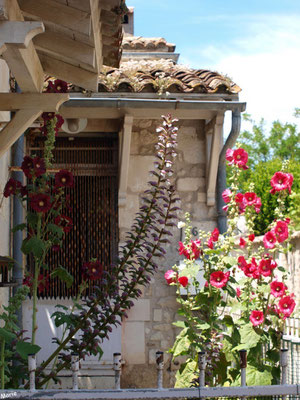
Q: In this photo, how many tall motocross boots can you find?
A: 0